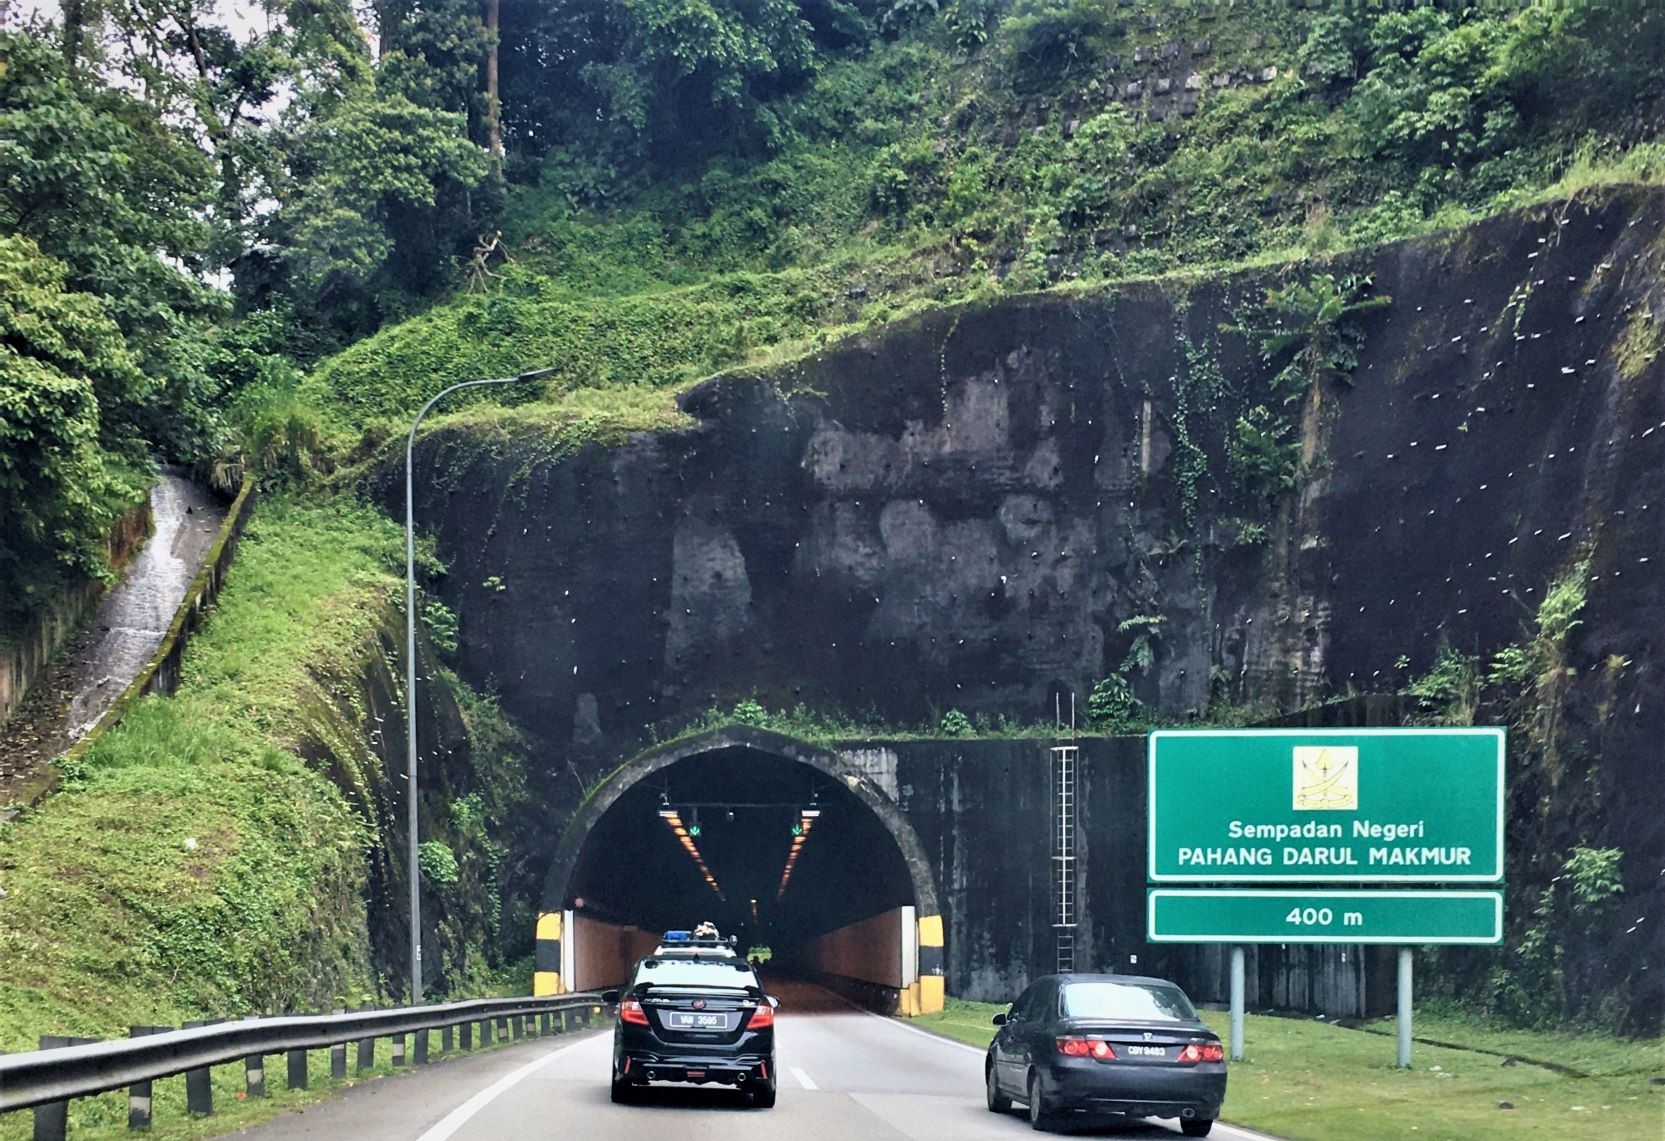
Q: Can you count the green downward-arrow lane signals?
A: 2